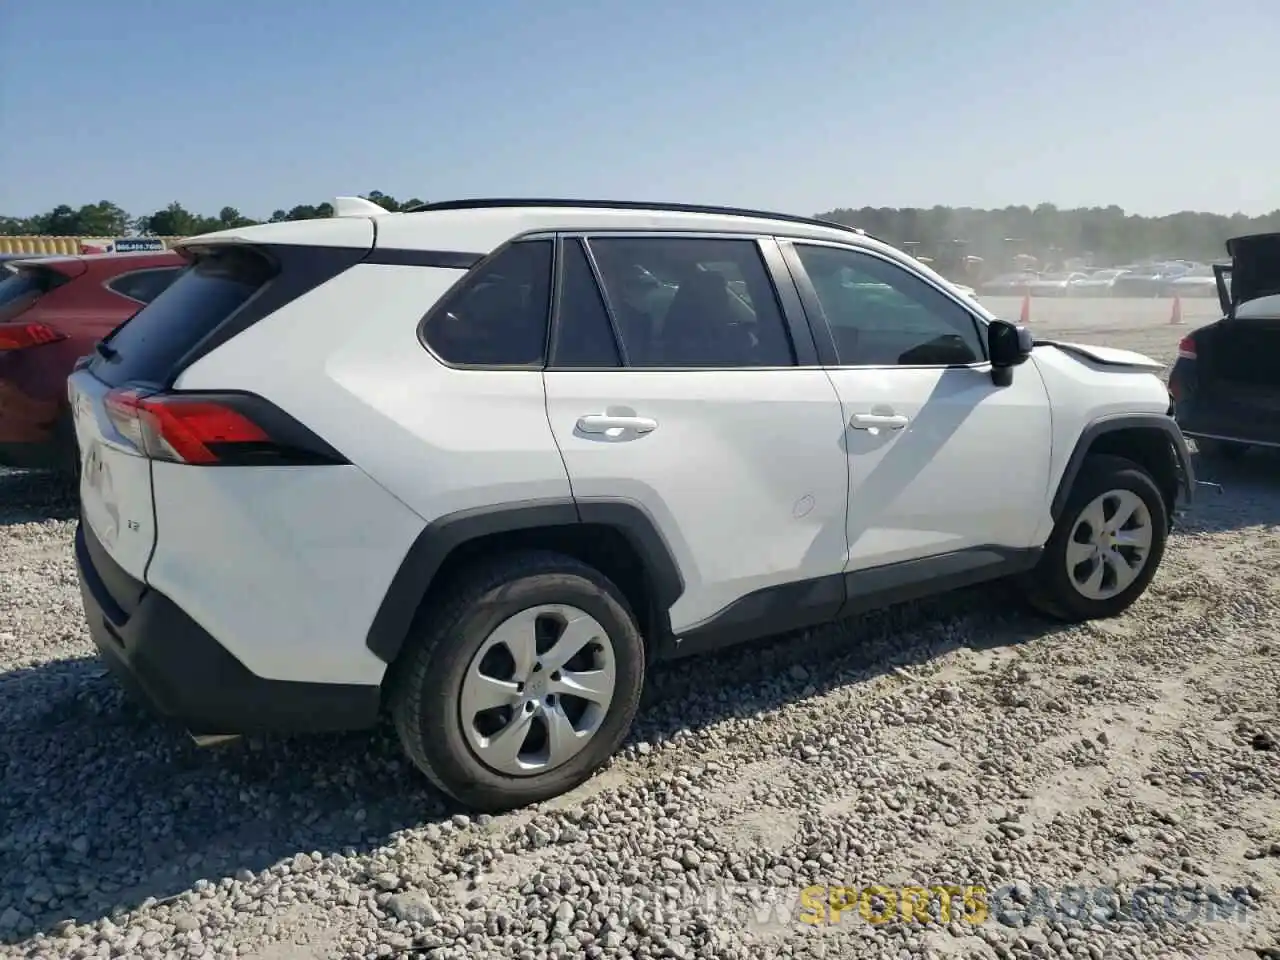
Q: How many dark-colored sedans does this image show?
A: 1